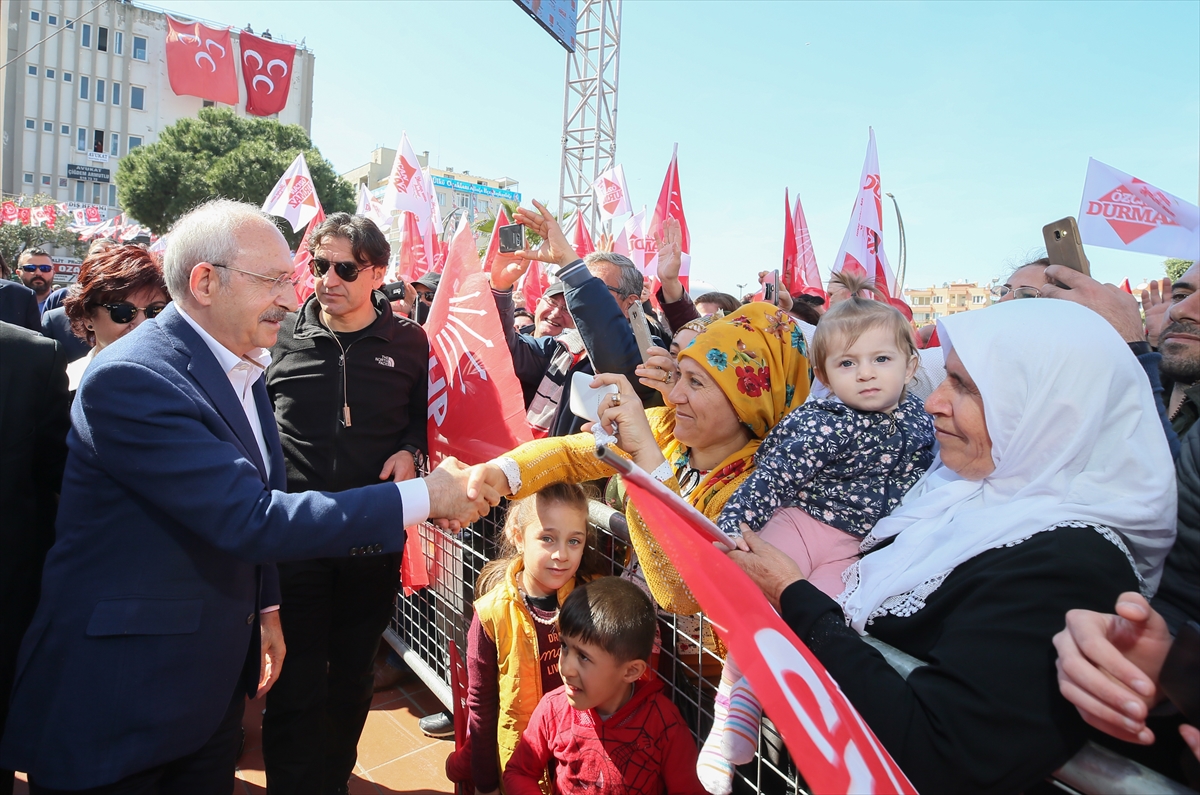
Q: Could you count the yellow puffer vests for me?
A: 1